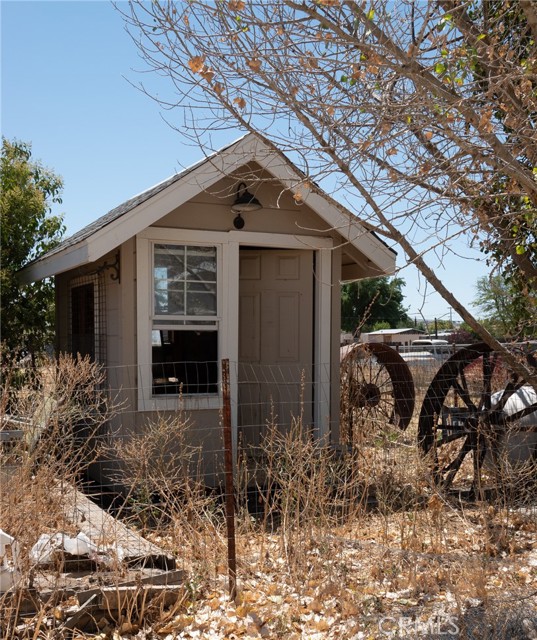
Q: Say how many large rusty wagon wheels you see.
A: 2